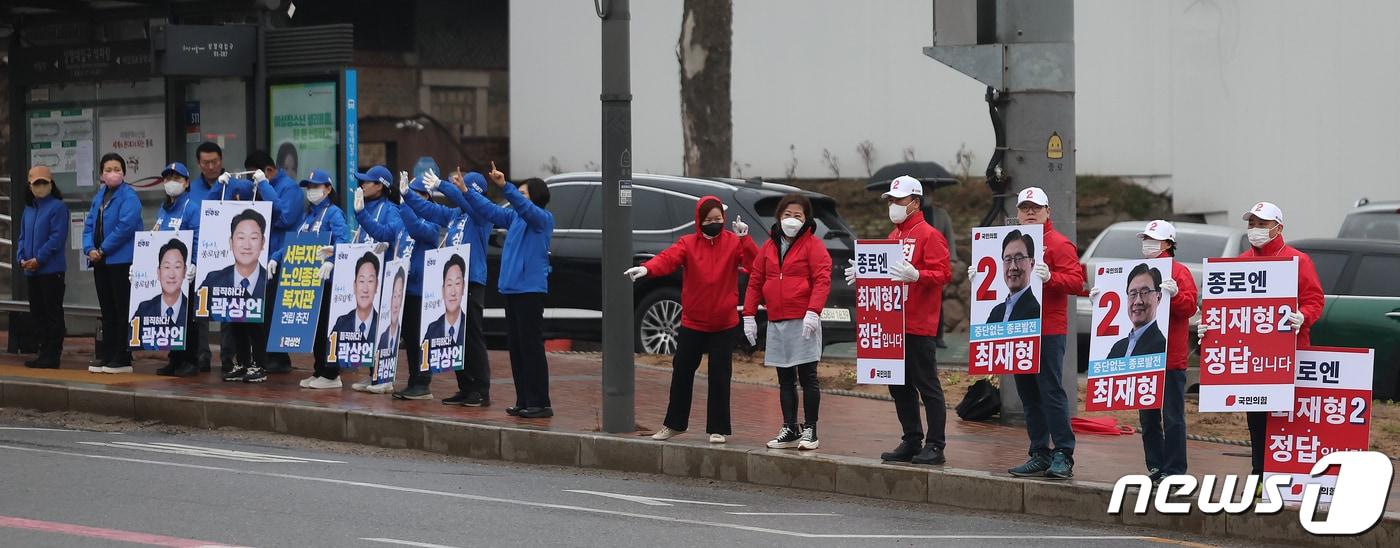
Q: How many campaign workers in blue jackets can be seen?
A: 11